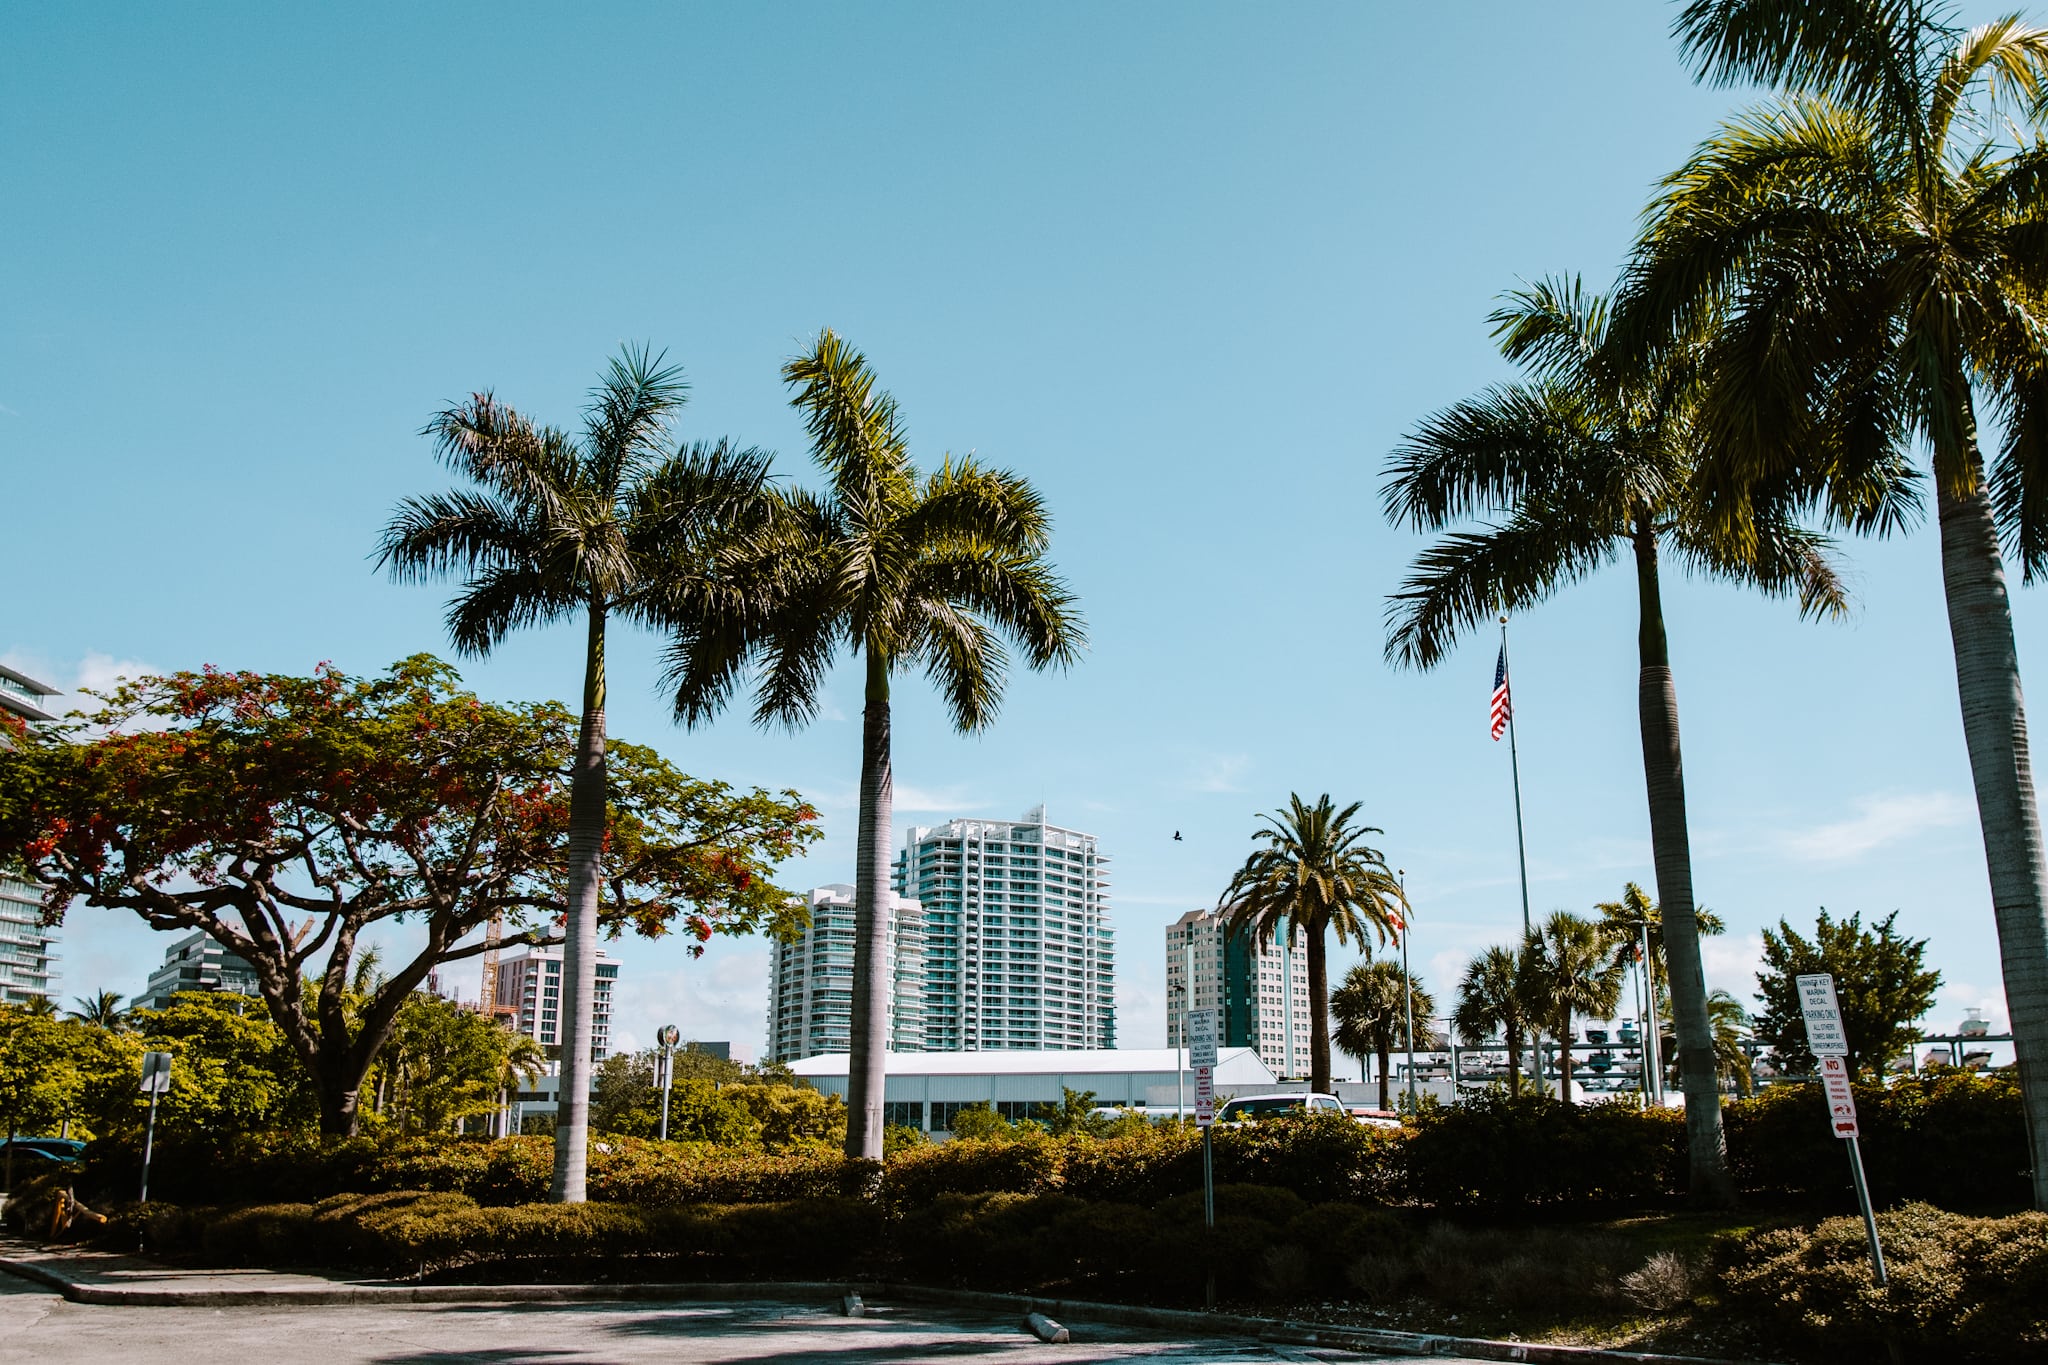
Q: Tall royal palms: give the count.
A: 4